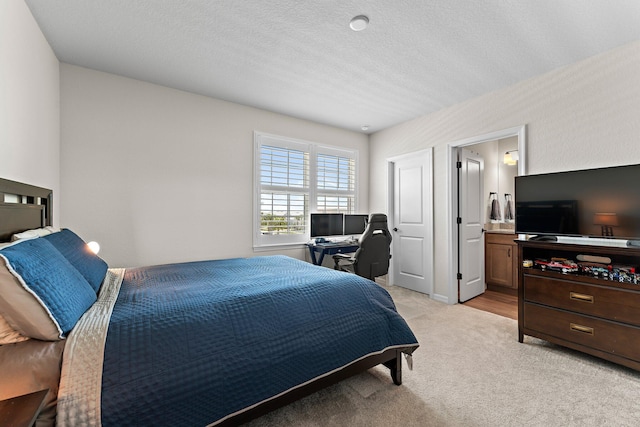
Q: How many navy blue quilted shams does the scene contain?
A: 2